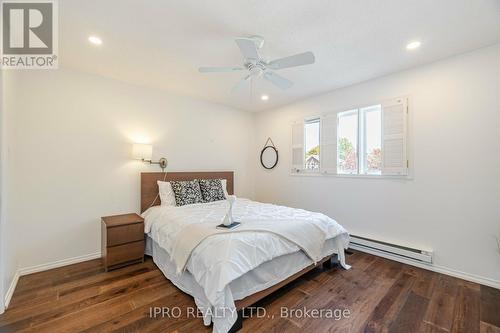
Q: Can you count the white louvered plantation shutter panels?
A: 3